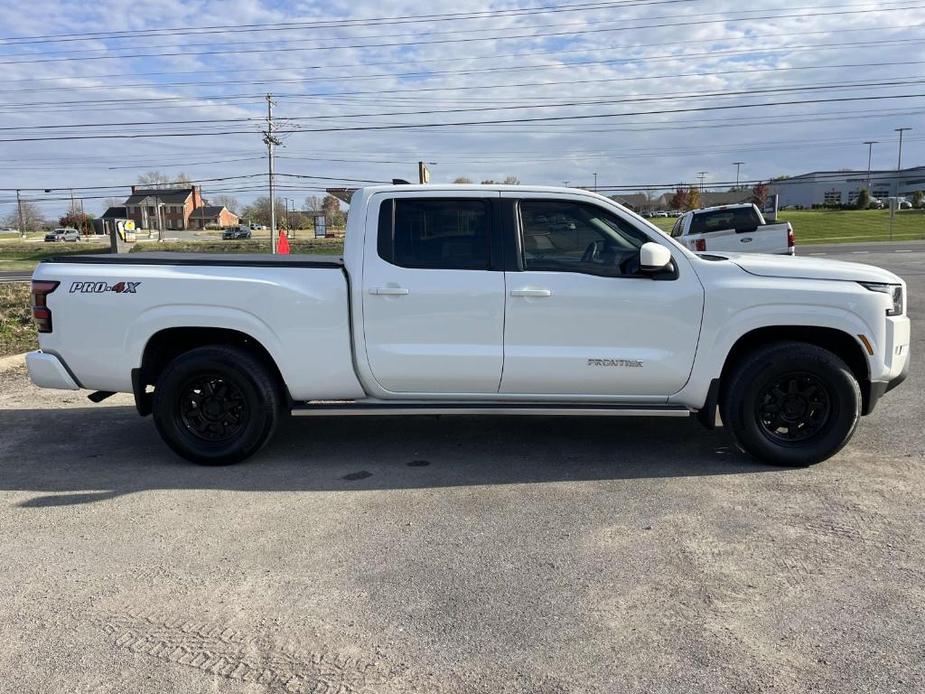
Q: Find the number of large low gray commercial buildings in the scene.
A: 1